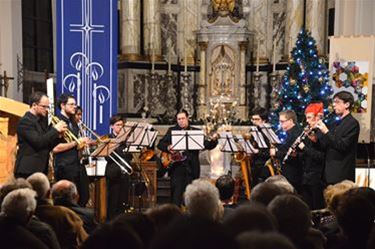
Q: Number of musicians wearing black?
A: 9